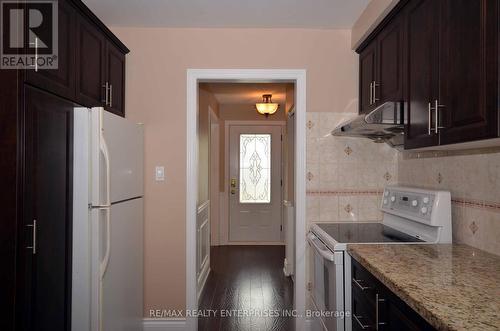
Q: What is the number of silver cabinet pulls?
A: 11